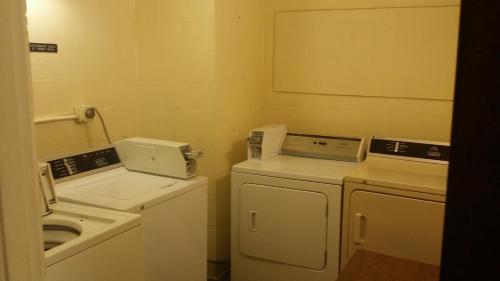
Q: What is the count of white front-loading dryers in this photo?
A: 2